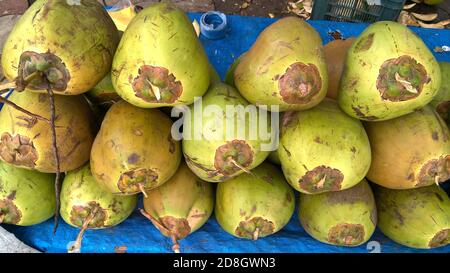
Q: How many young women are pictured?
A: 0